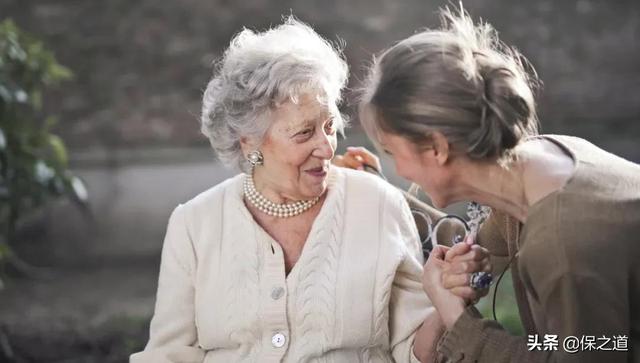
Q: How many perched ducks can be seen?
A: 0